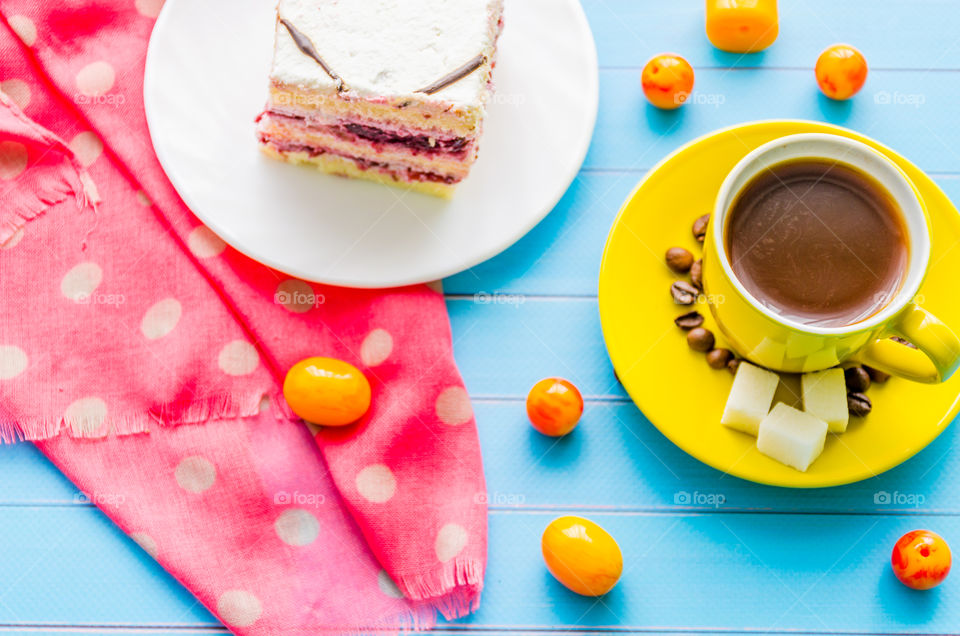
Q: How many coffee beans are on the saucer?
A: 12